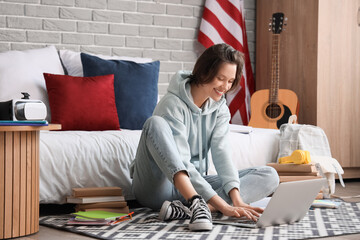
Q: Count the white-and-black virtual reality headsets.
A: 1